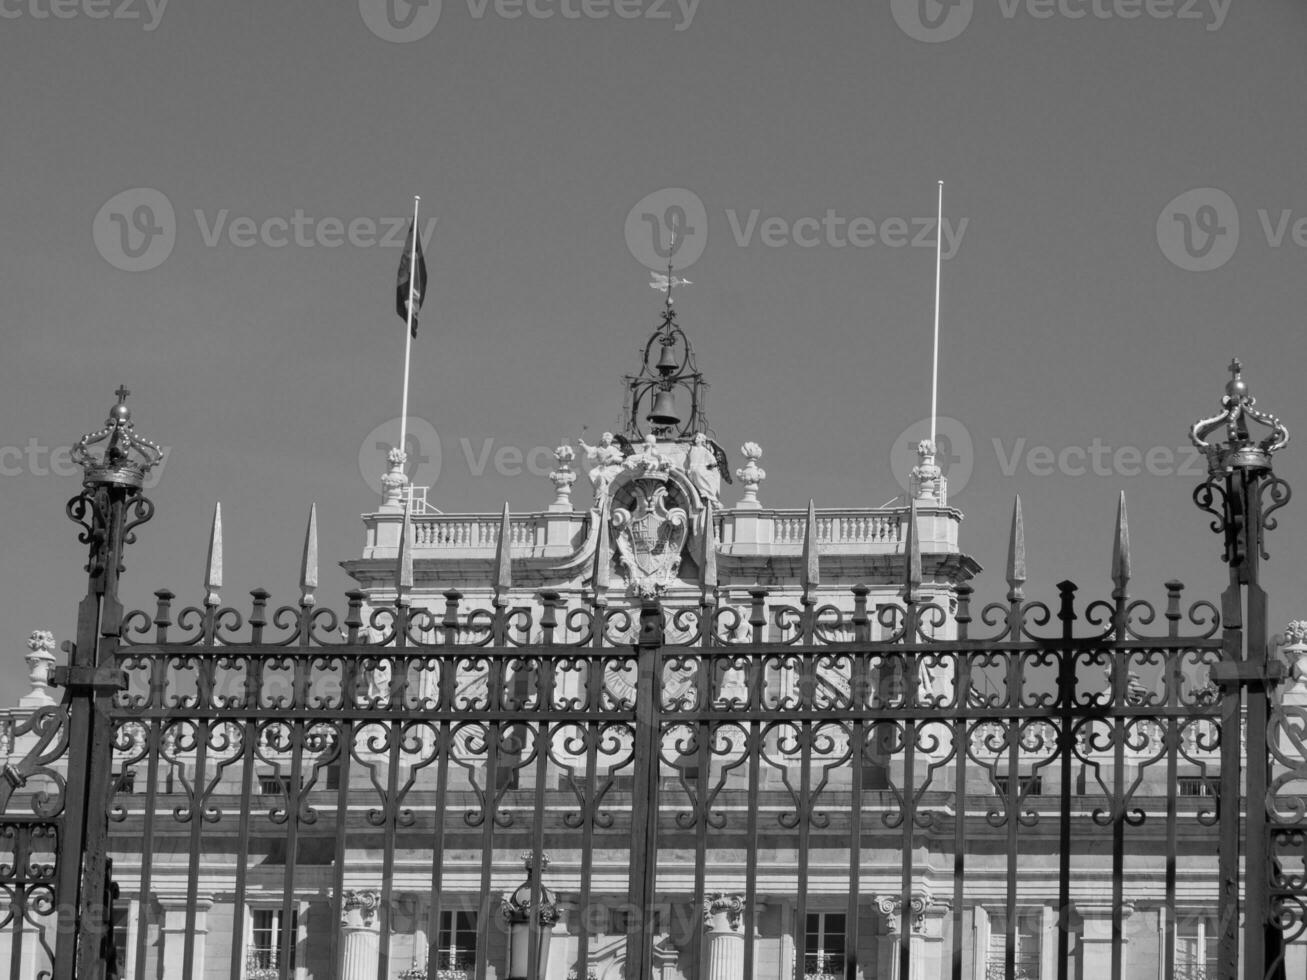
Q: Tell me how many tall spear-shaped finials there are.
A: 10